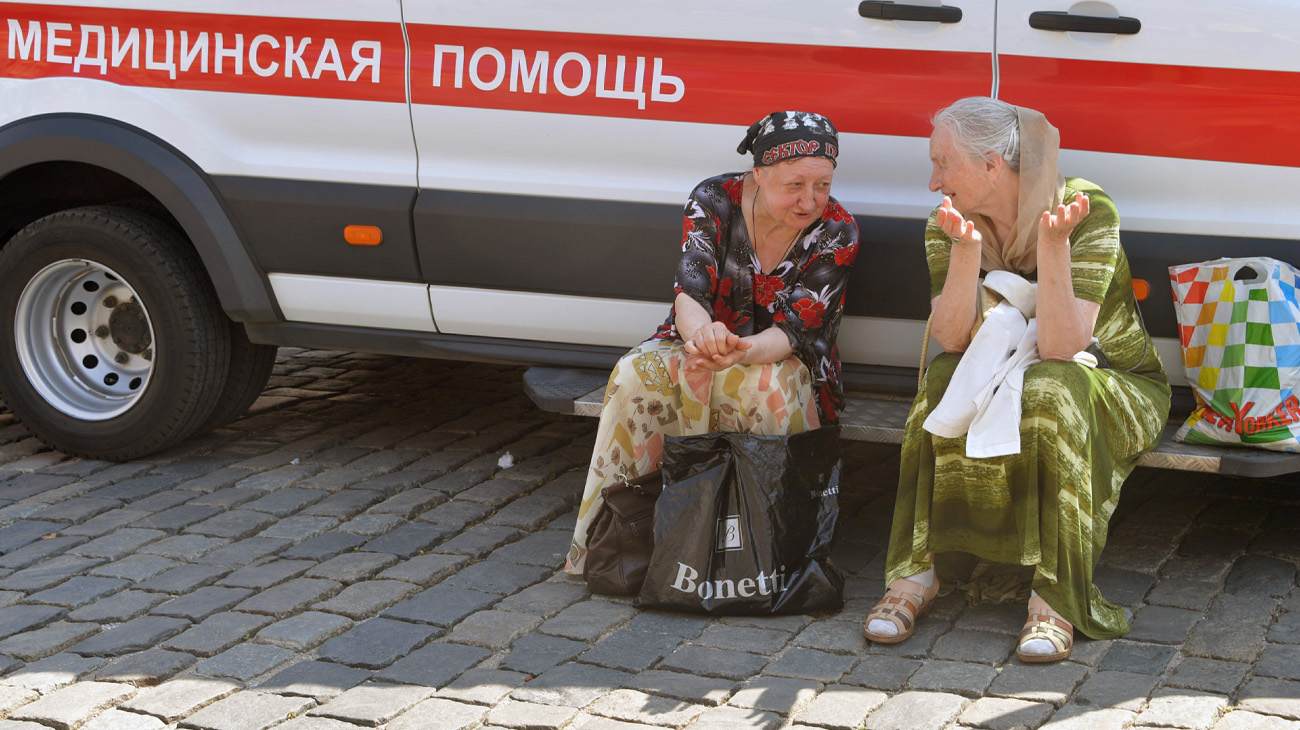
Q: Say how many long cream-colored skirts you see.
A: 1